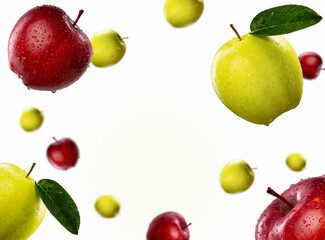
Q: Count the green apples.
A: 8